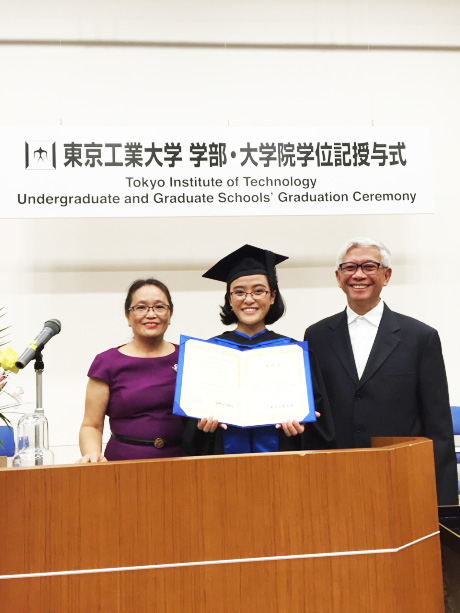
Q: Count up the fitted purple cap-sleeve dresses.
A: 1